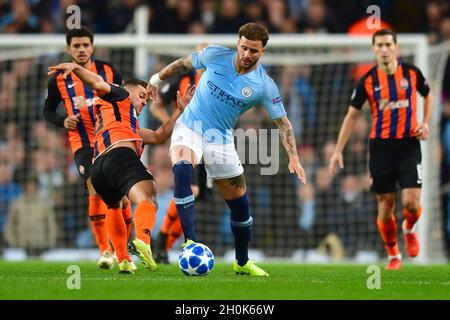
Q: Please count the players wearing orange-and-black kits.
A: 4